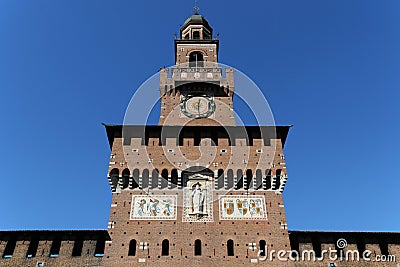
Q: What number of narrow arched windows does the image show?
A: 5